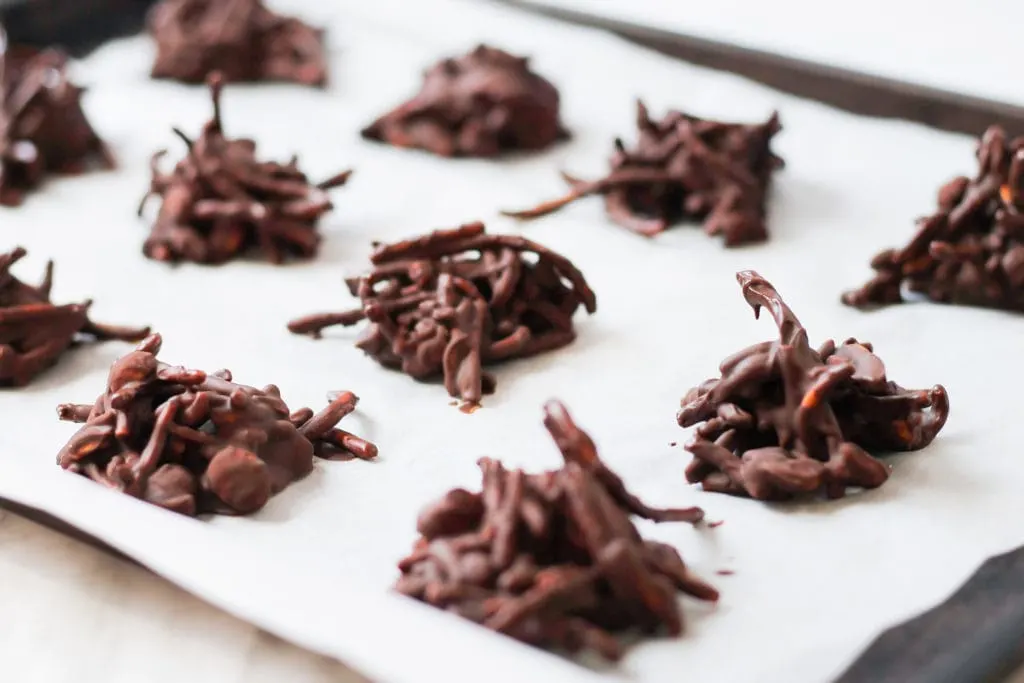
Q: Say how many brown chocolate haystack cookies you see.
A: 11